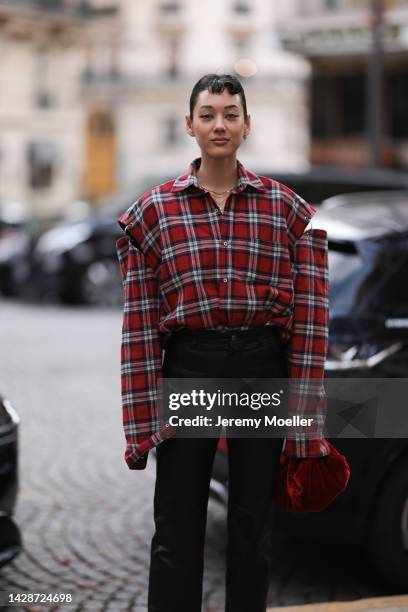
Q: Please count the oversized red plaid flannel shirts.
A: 1